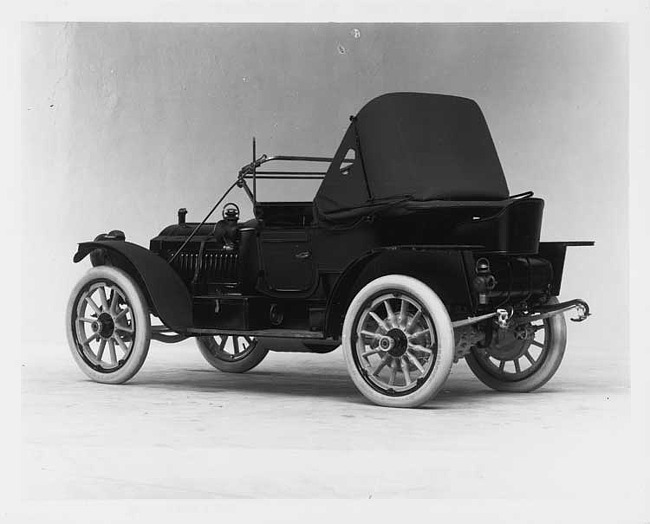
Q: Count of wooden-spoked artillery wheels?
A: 4